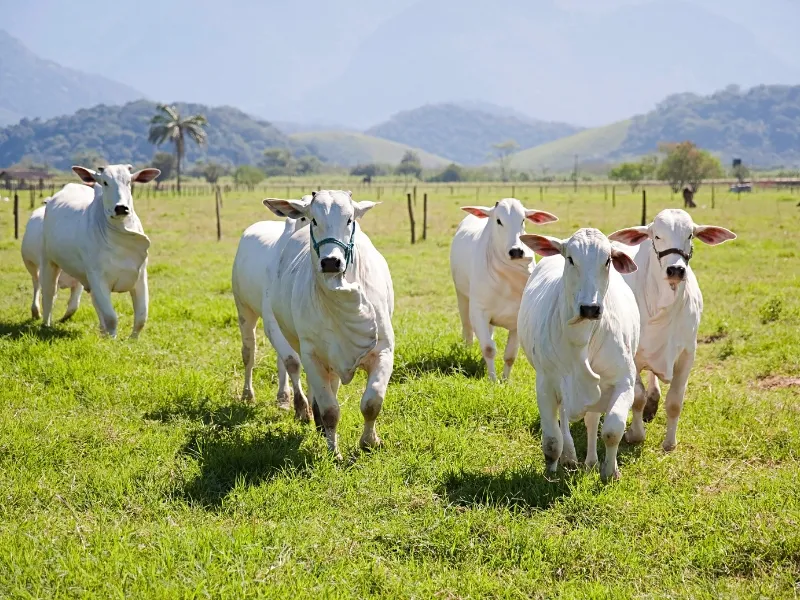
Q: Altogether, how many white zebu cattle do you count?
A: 7